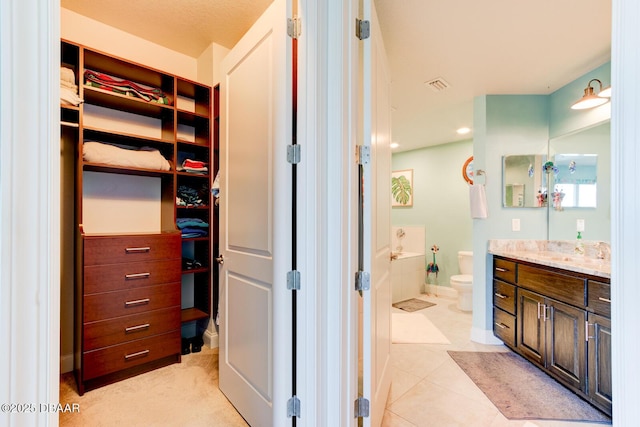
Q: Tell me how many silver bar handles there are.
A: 12